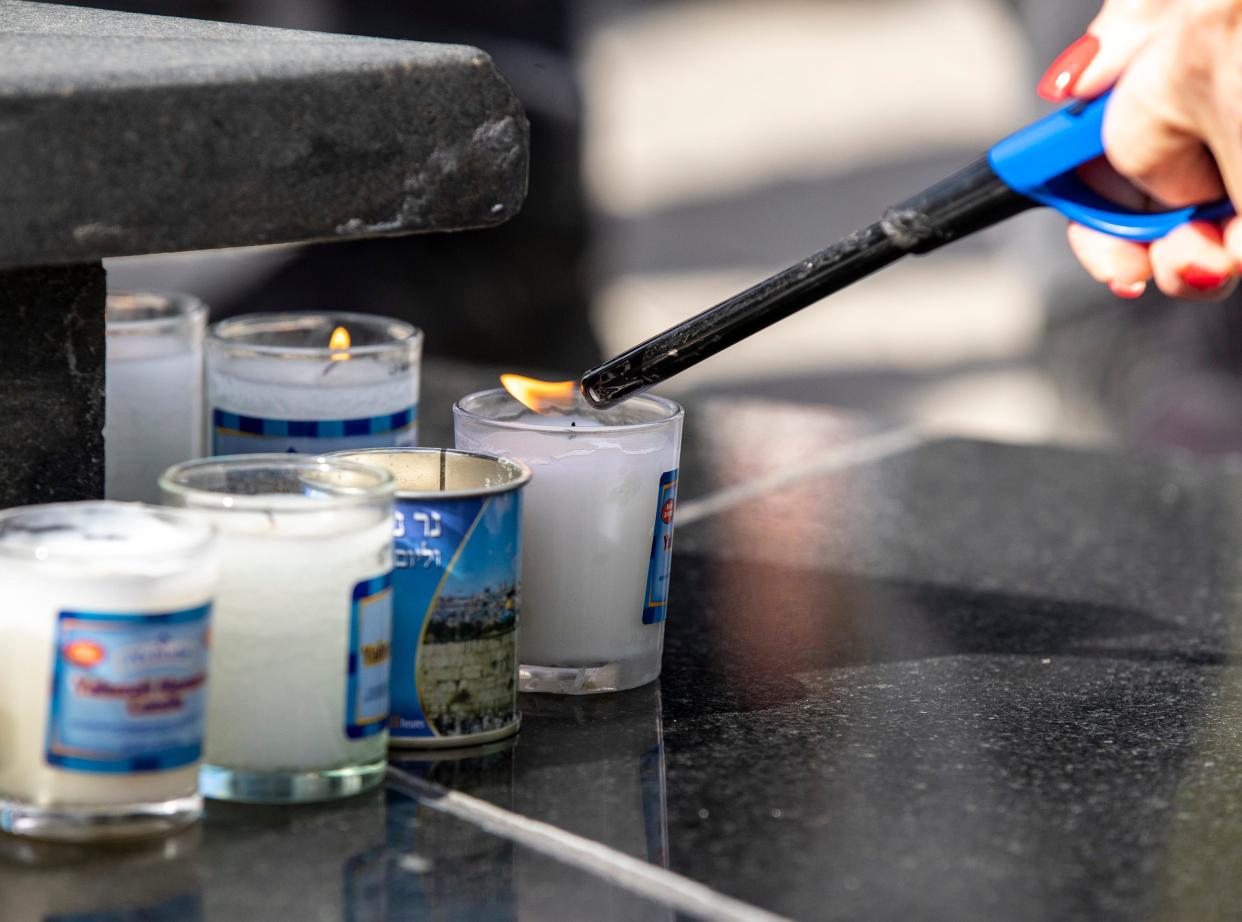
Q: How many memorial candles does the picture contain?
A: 6